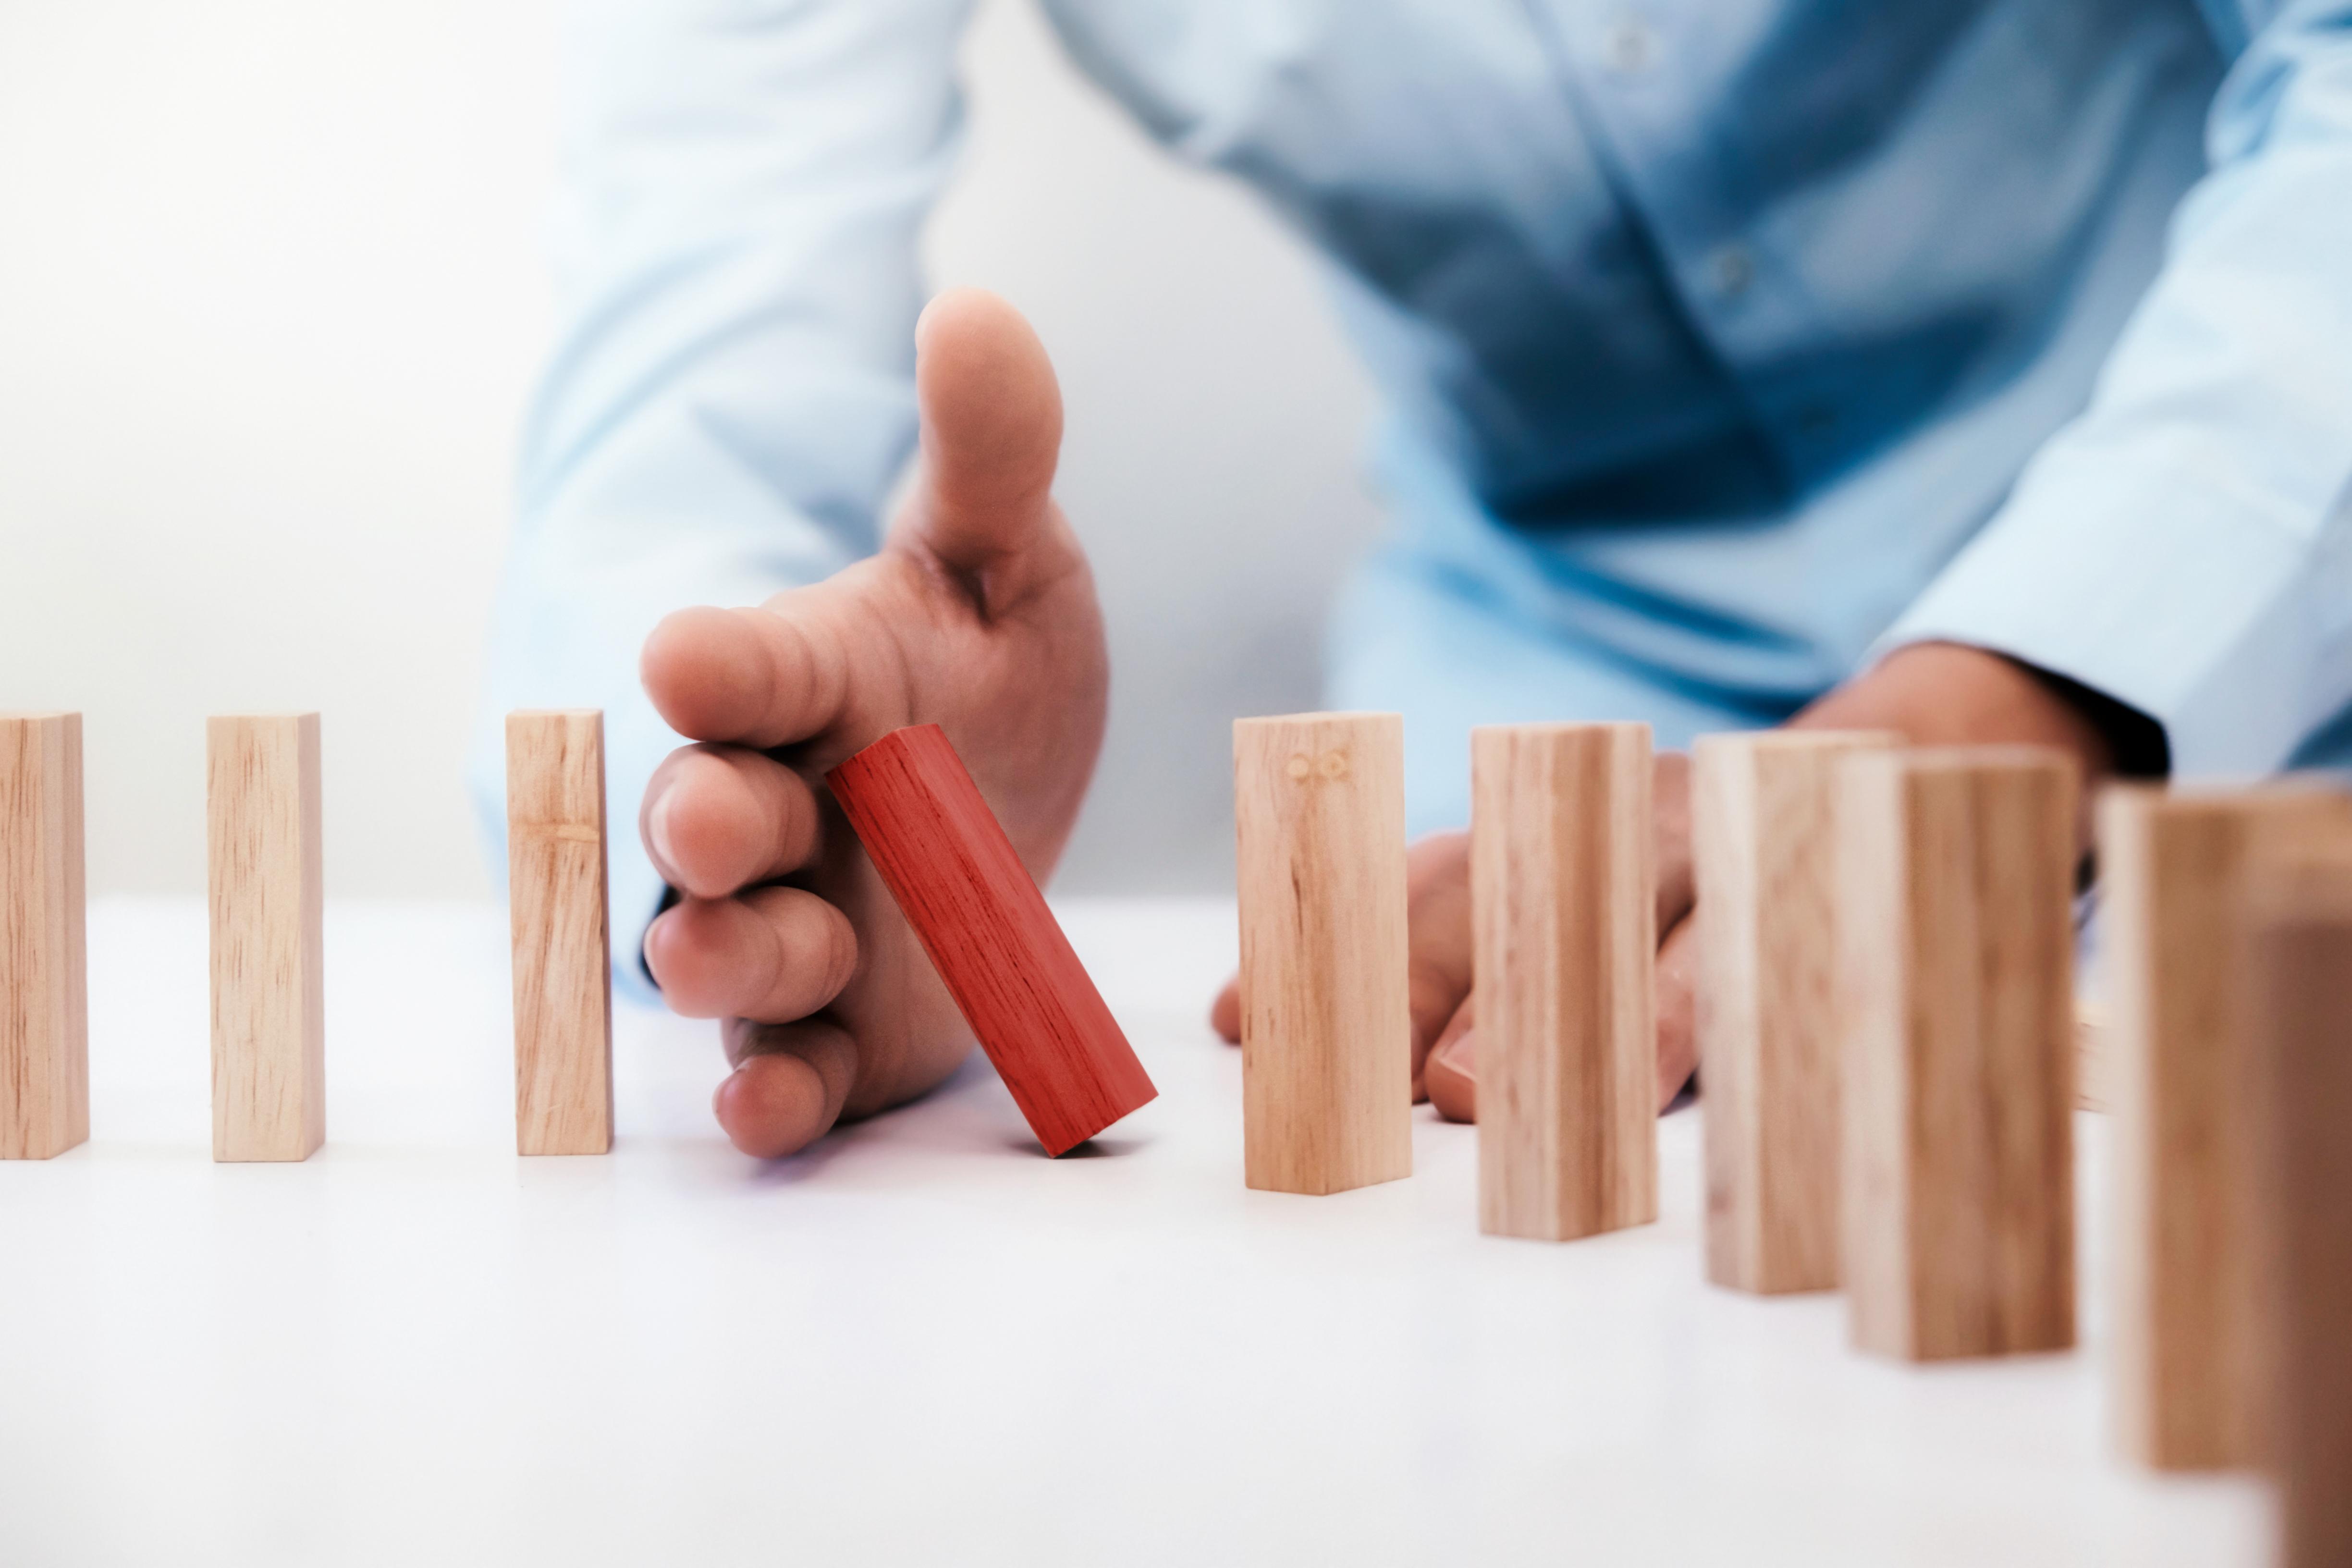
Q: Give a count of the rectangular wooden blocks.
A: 10